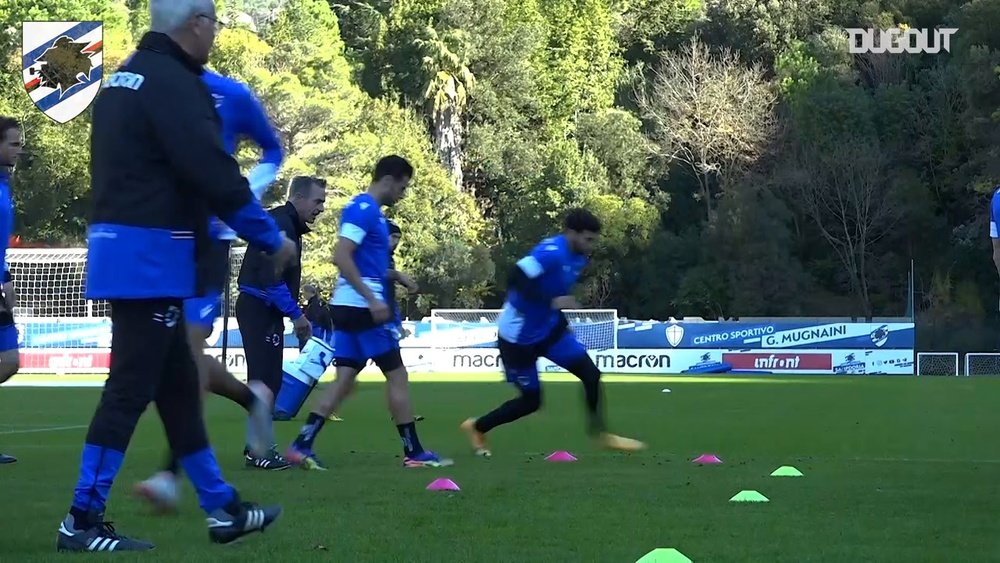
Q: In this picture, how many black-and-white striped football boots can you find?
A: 3